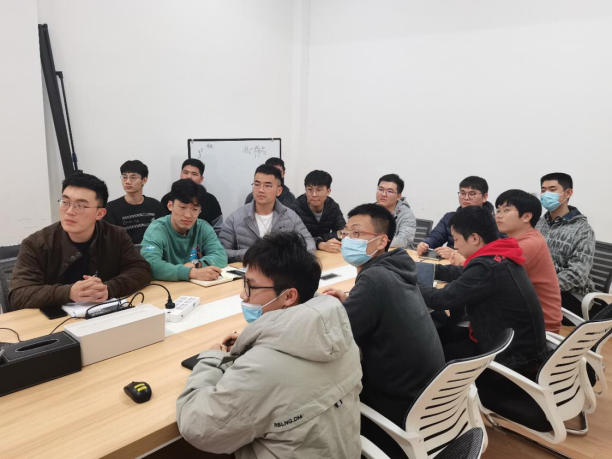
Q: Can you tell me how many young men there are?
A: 14